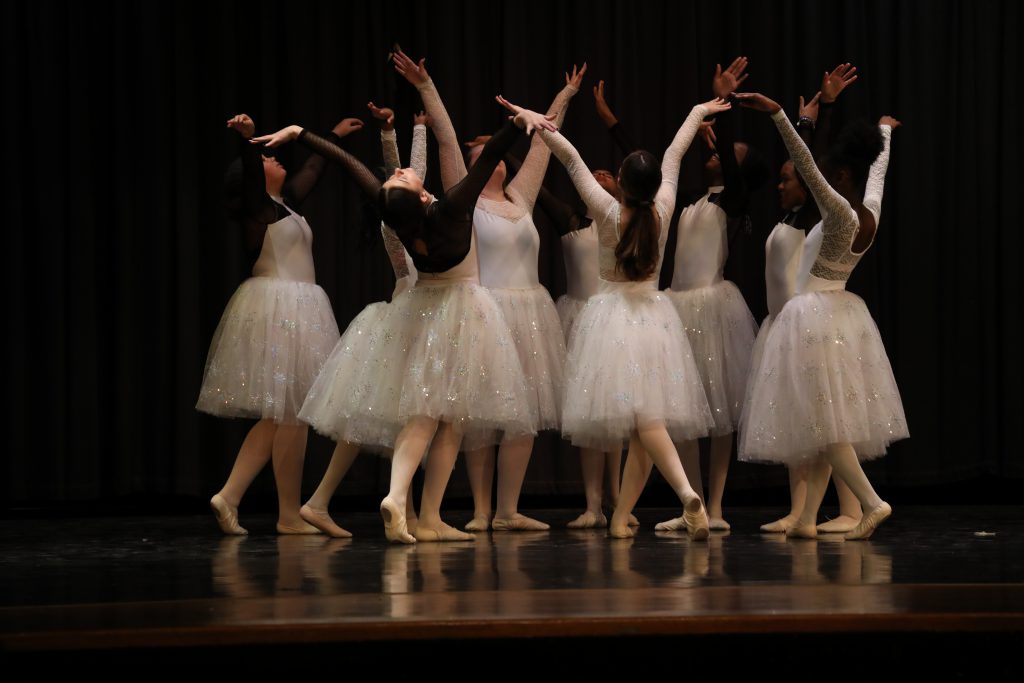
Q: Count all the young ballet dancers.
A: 9